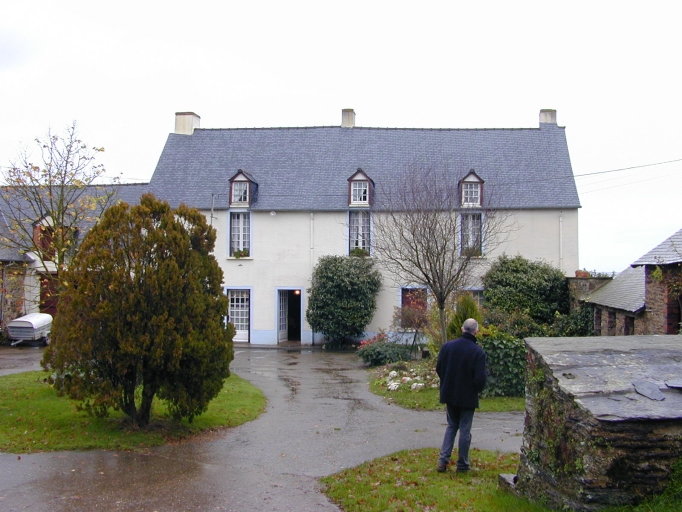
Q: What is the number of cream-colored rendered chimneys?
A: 3